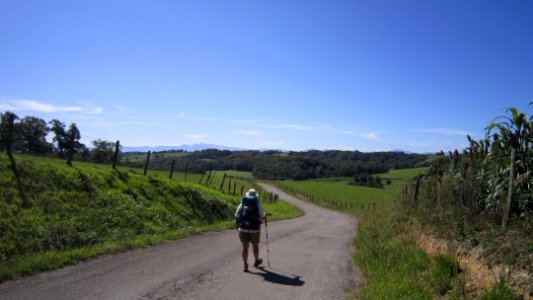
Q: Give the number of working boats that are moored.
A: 0